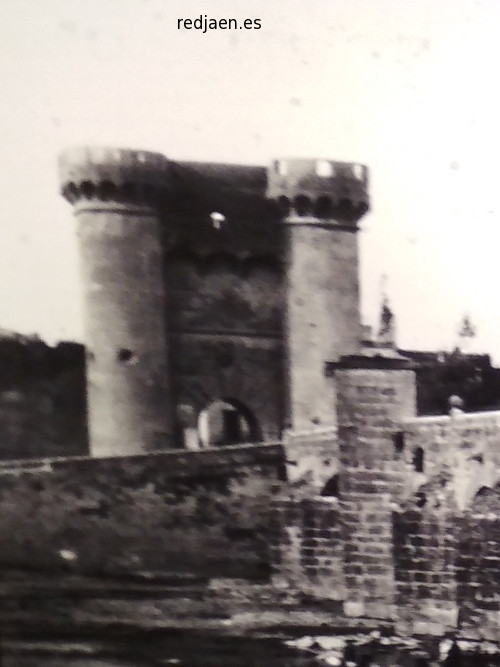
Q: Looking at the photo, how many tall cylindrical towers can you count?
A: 2